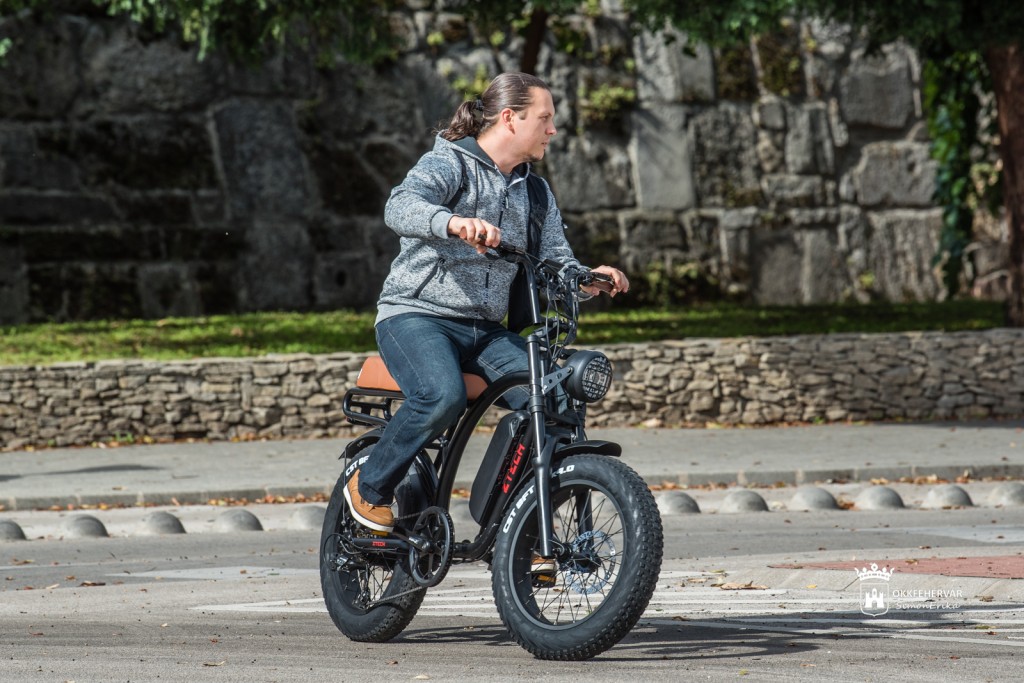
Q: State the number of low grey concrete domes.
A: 11